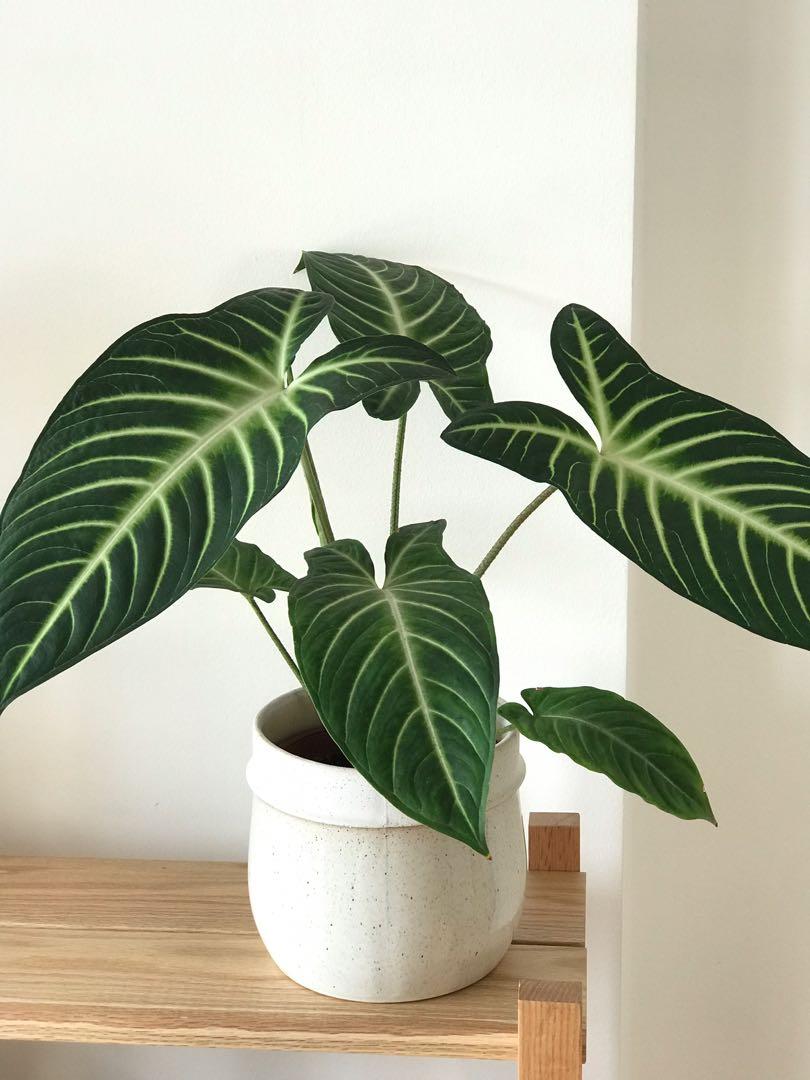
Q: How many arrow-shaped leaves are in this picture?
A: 6